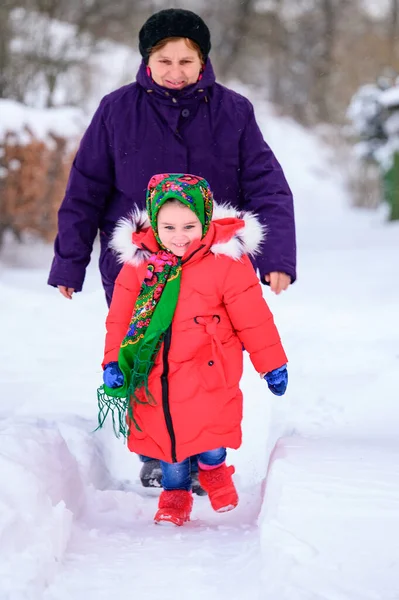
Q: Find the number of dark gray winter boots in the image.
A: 2